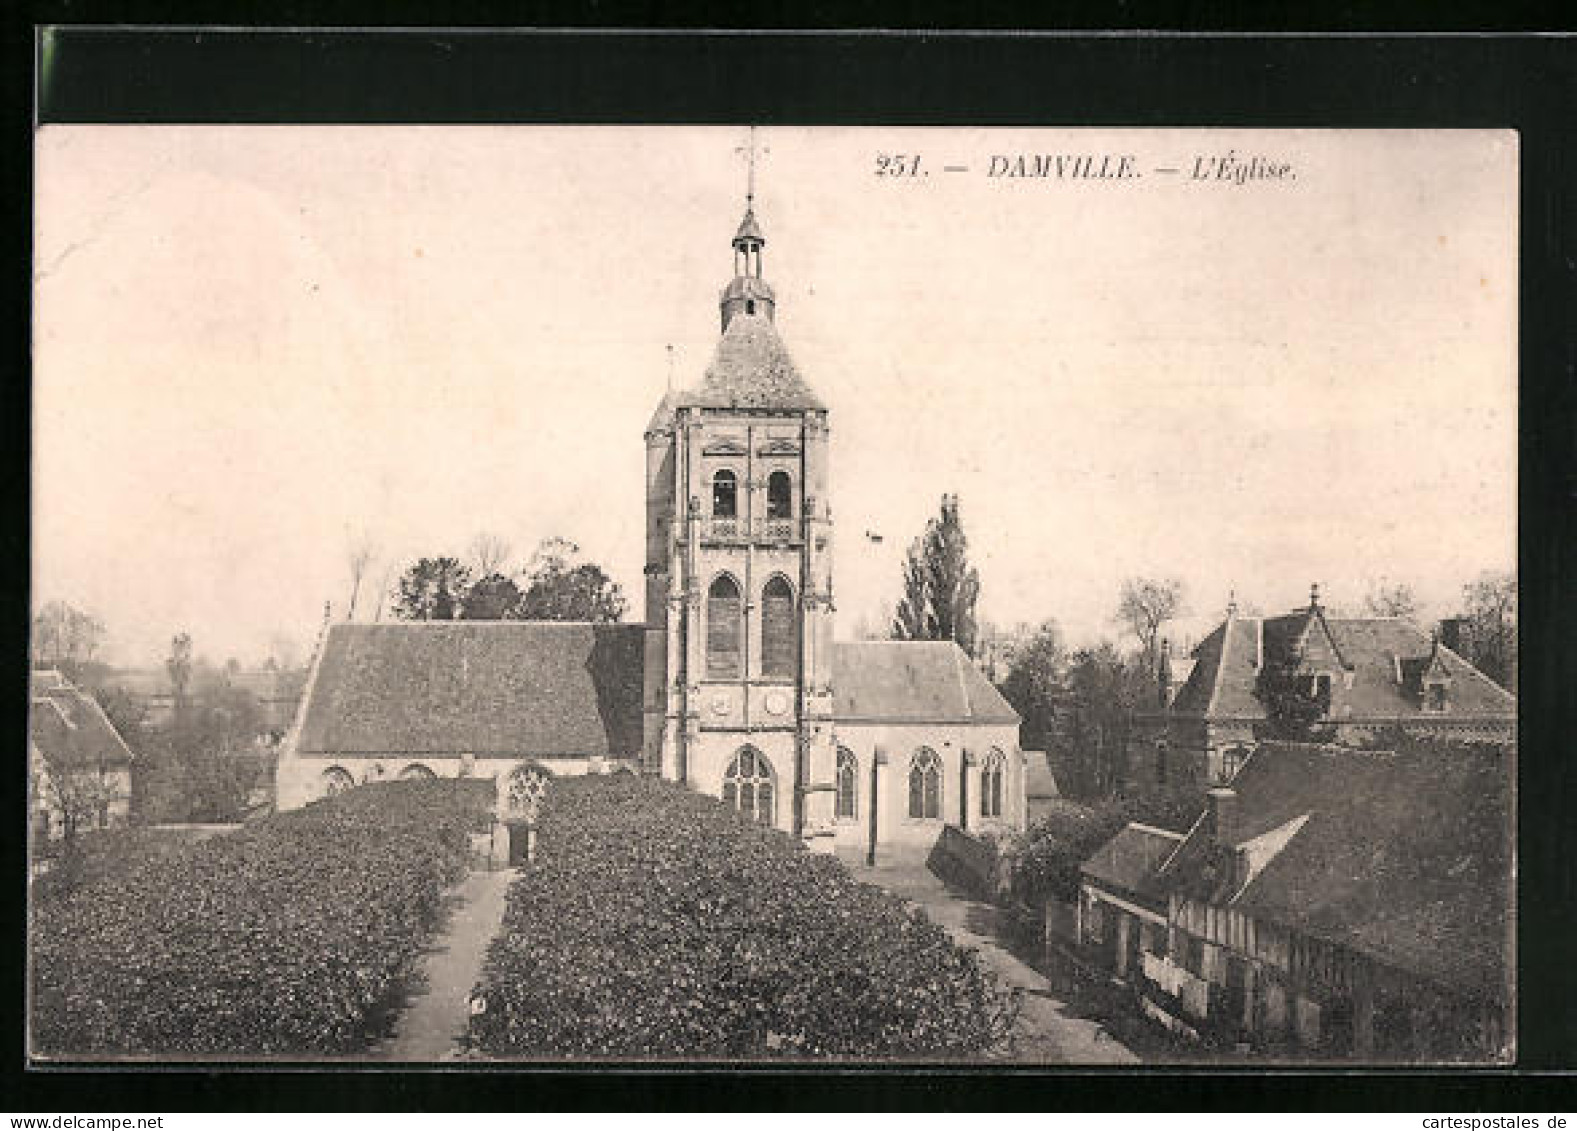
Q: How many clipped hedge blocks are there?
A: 2